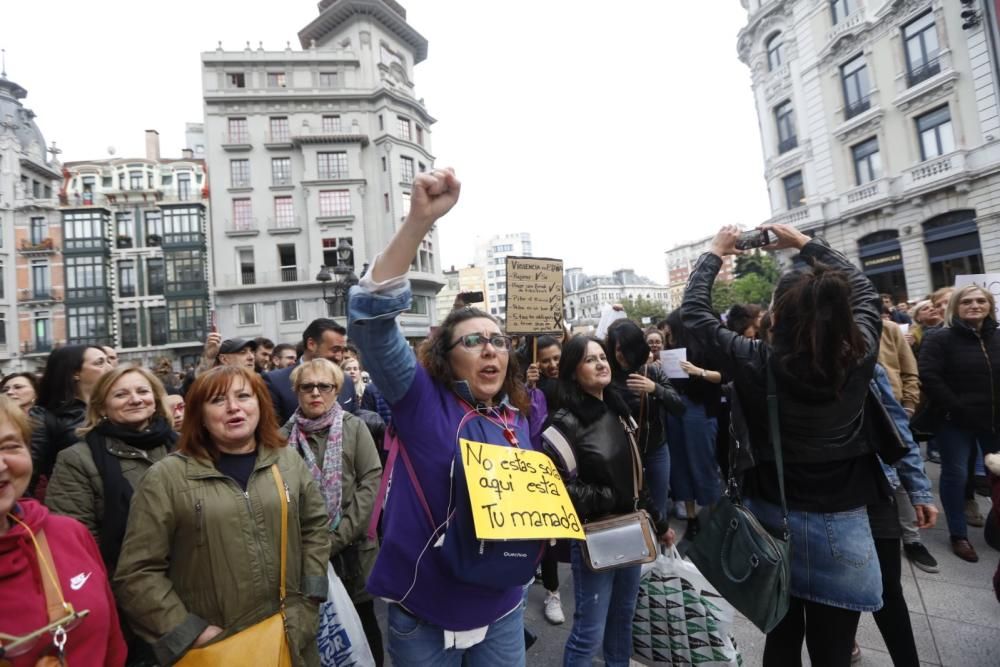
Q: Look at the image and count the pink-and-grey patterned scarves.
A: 1